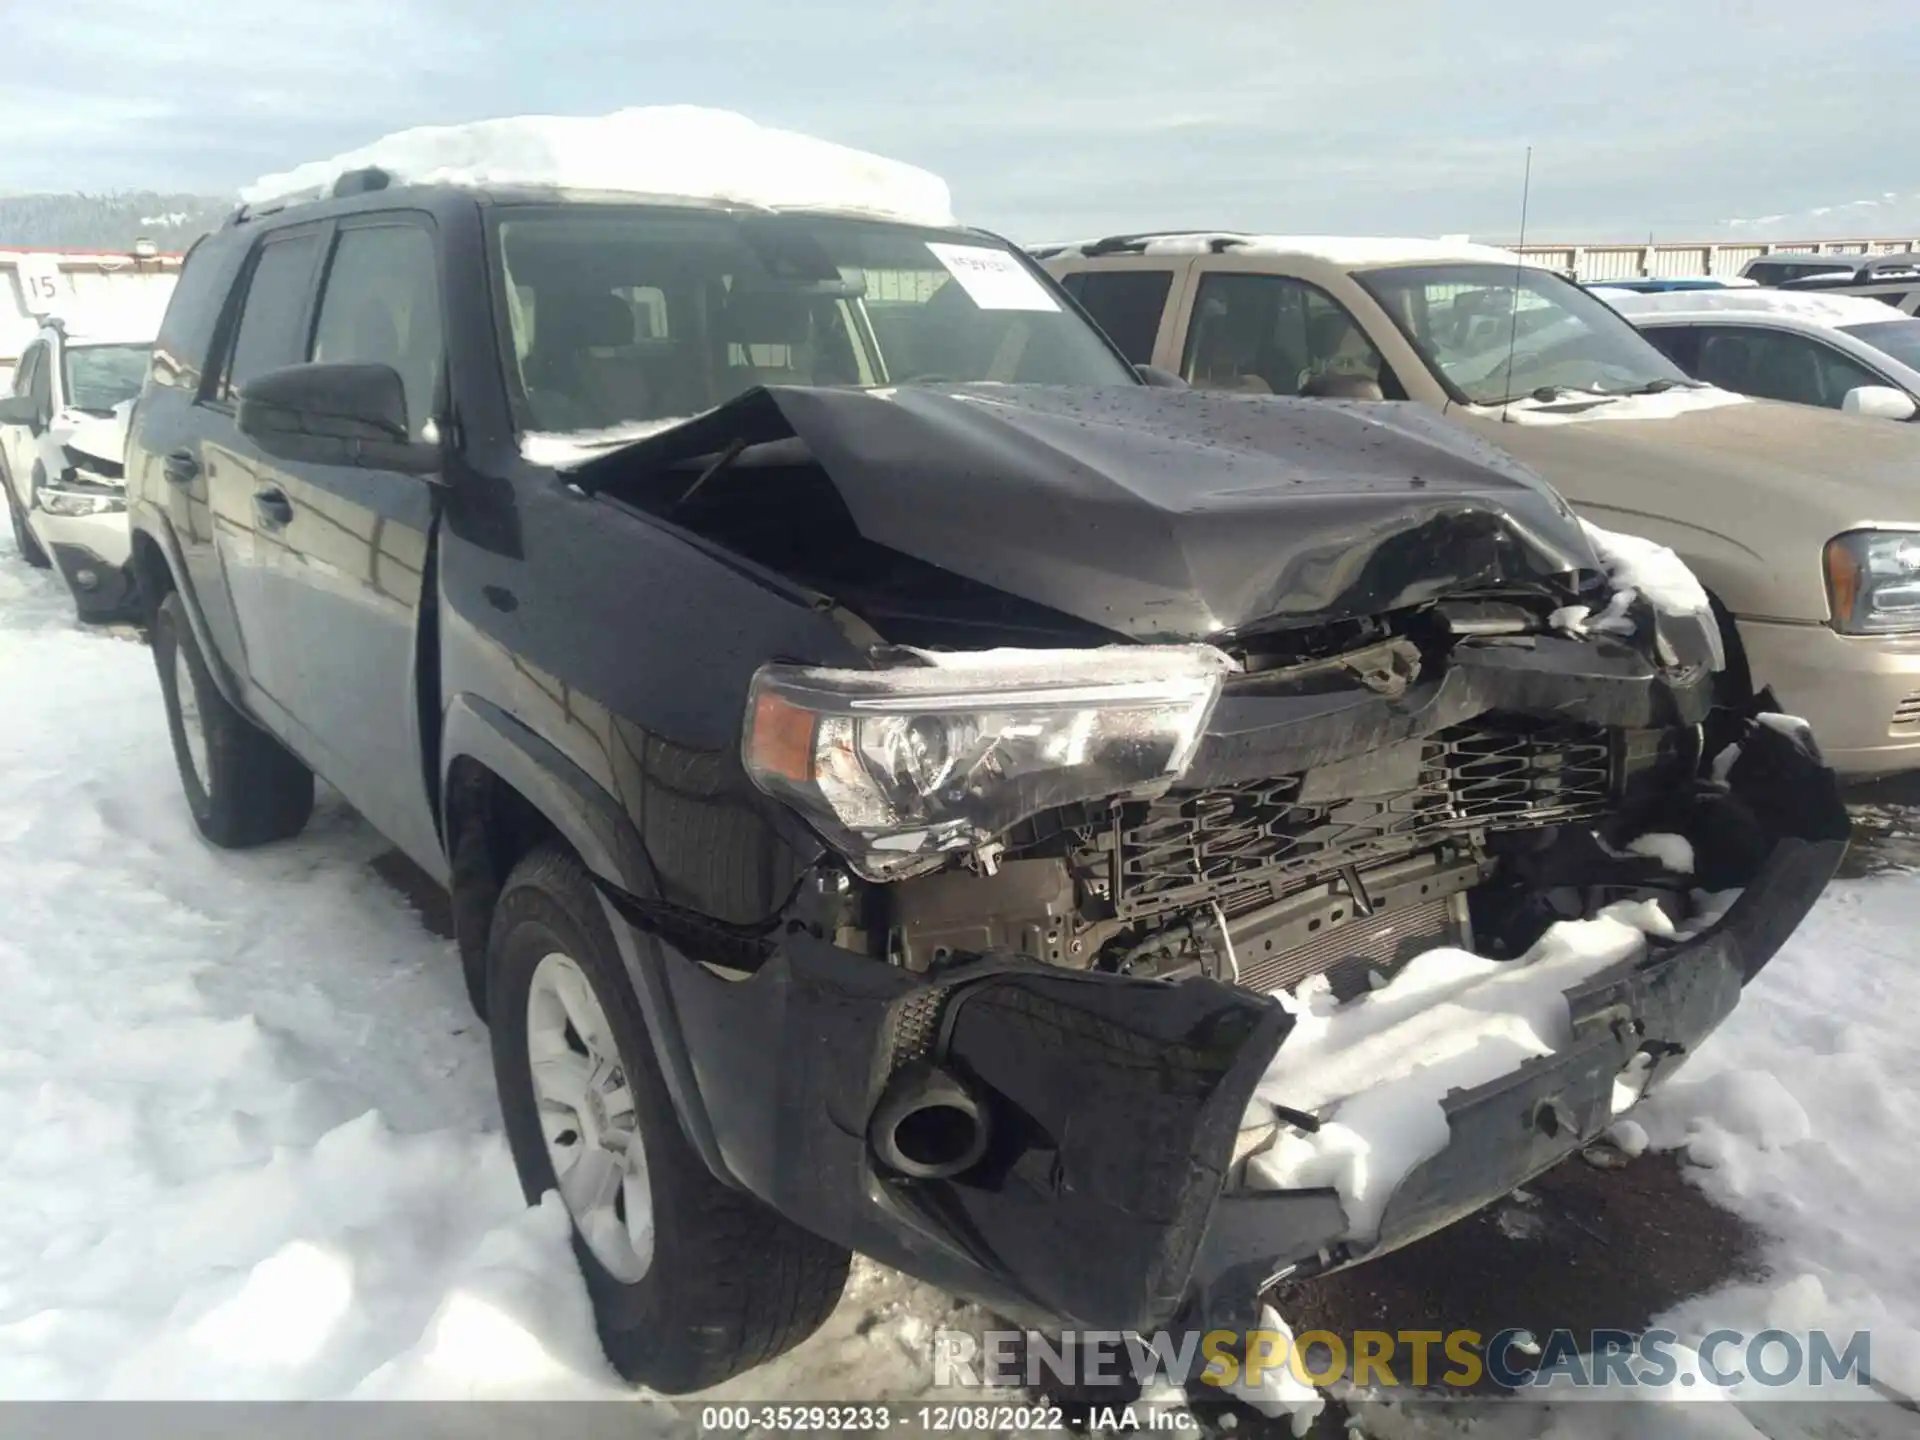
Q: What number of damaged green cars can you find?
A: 0